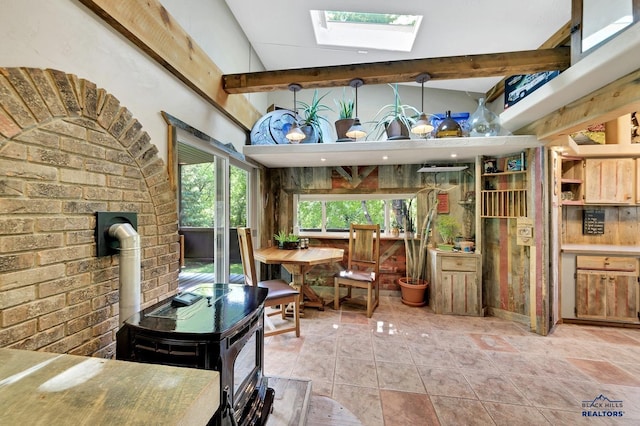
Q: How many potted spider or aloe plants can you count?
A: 3